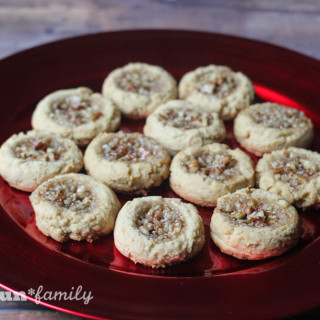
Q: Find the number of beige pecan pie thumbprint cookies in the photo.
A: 12